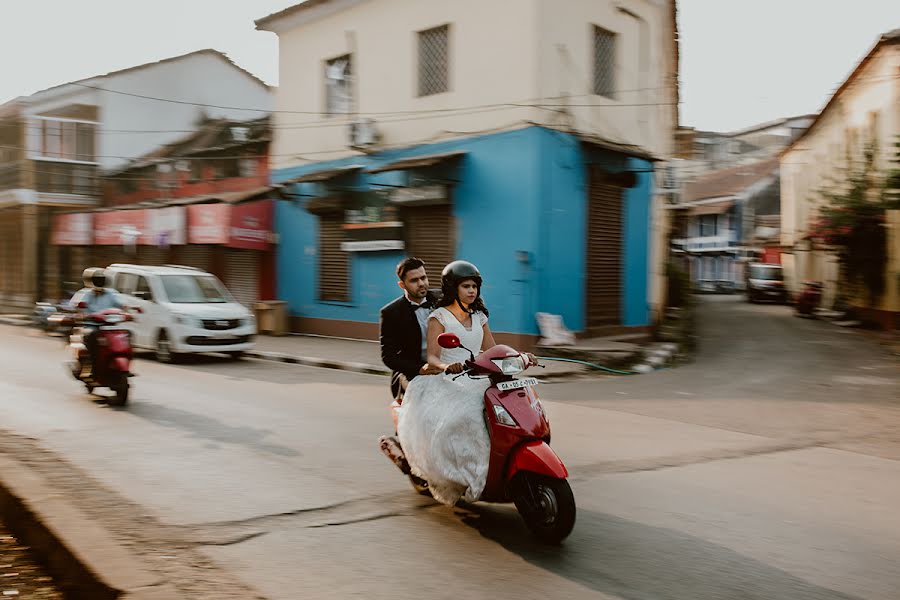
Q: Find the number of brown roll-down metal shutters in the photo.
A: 3